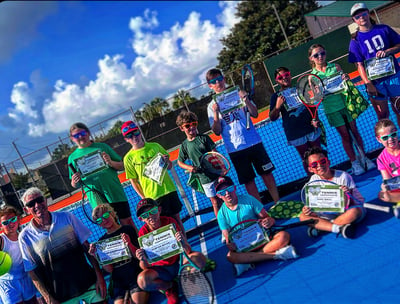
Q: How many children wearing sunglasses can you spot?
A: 13